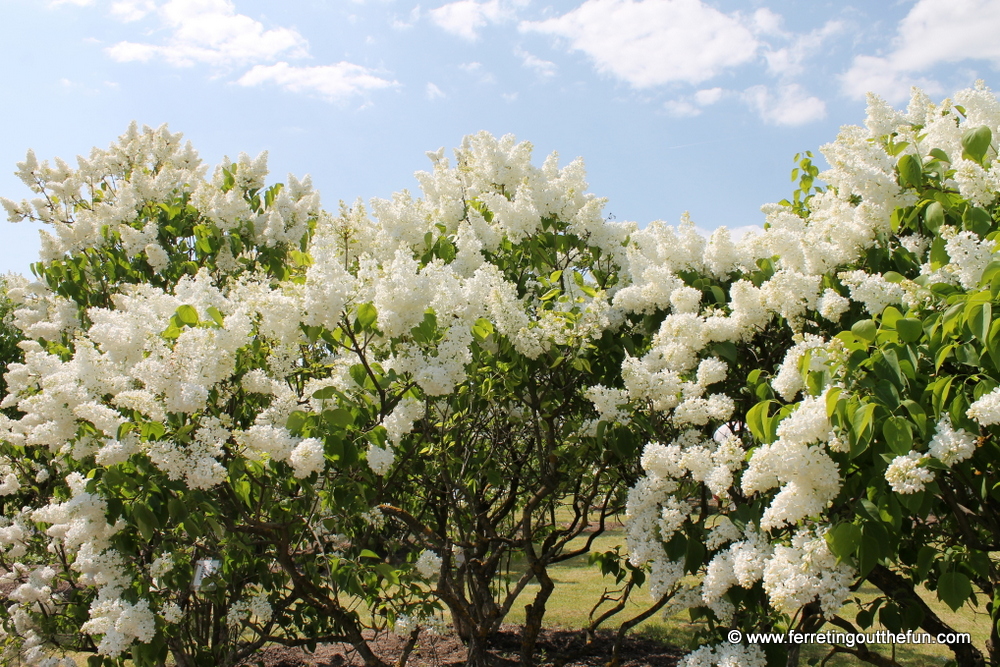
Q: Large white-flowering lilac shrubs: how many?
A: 3